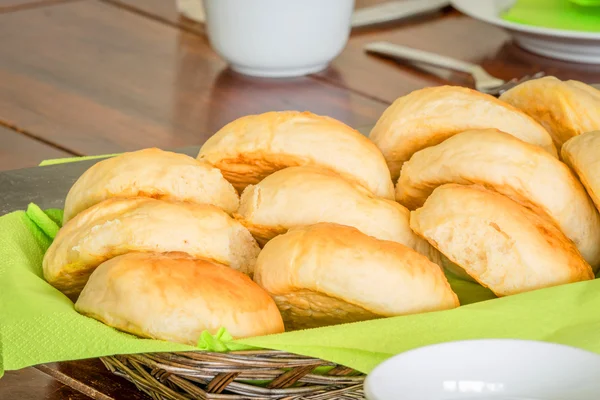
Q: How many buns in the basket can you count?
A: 11